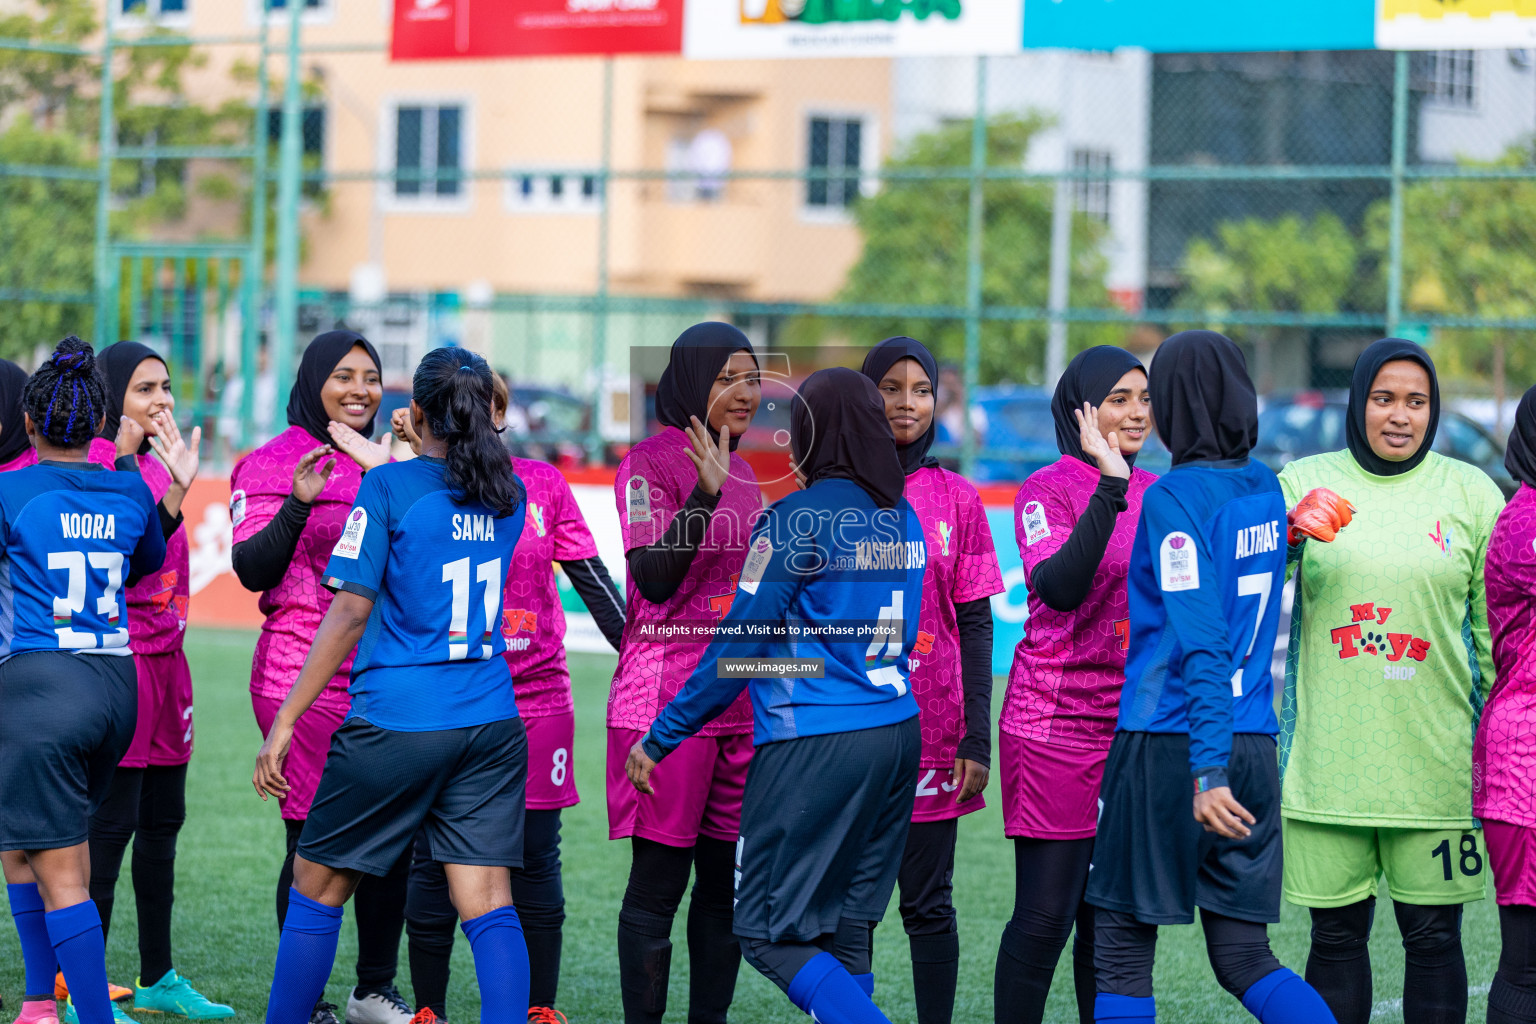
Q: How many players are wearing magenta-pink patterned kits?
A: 8